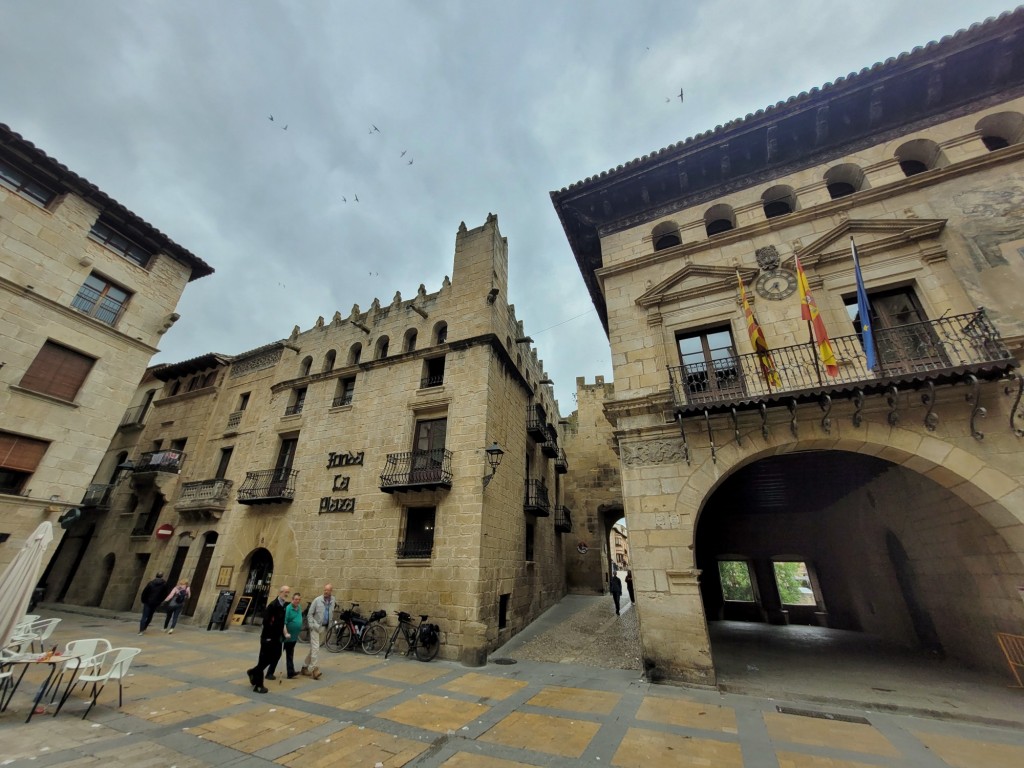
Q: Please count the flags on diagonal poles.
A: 3